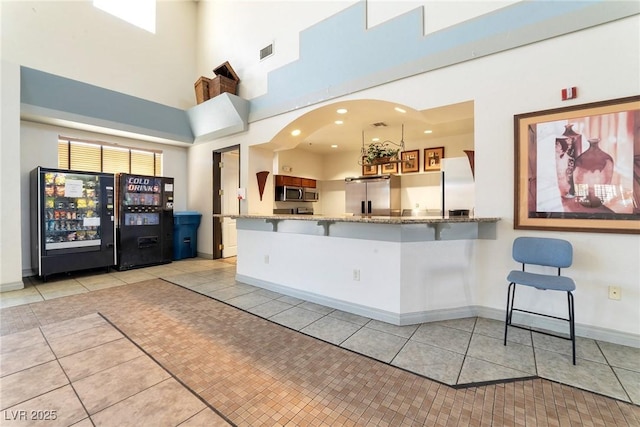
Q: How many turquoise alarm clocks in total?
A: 0